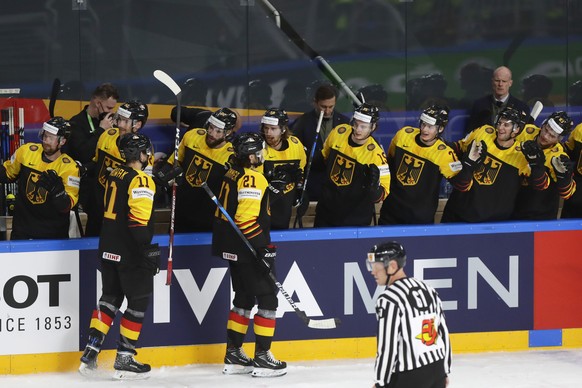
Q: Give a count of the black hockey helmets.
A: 11